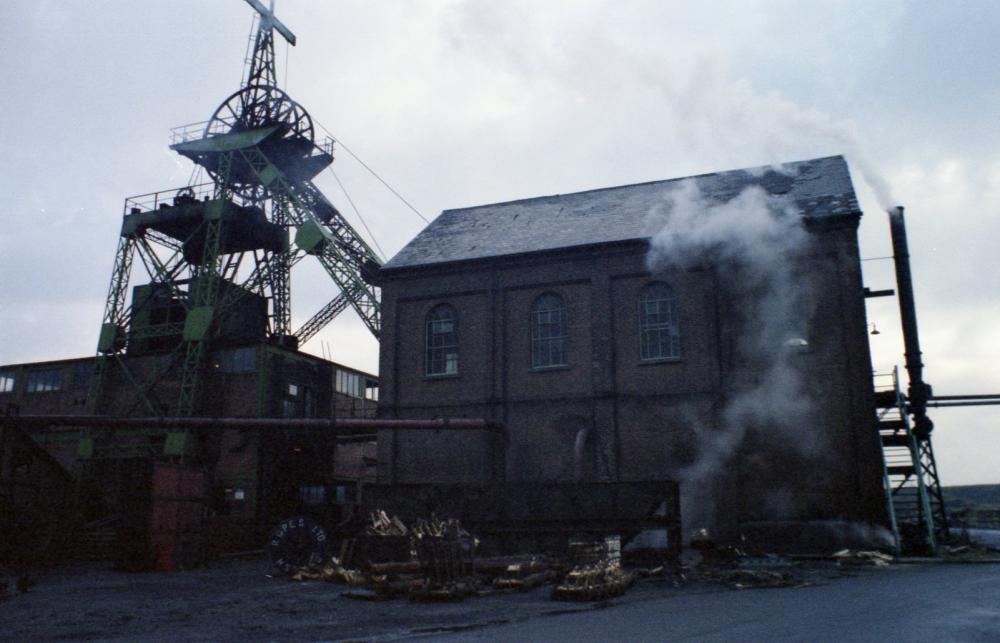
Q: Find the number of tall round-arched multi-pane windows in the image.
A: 3